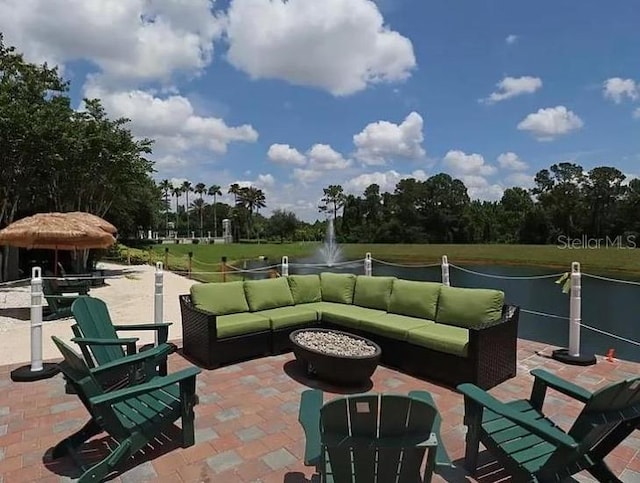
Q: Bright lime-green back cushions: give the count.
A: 7